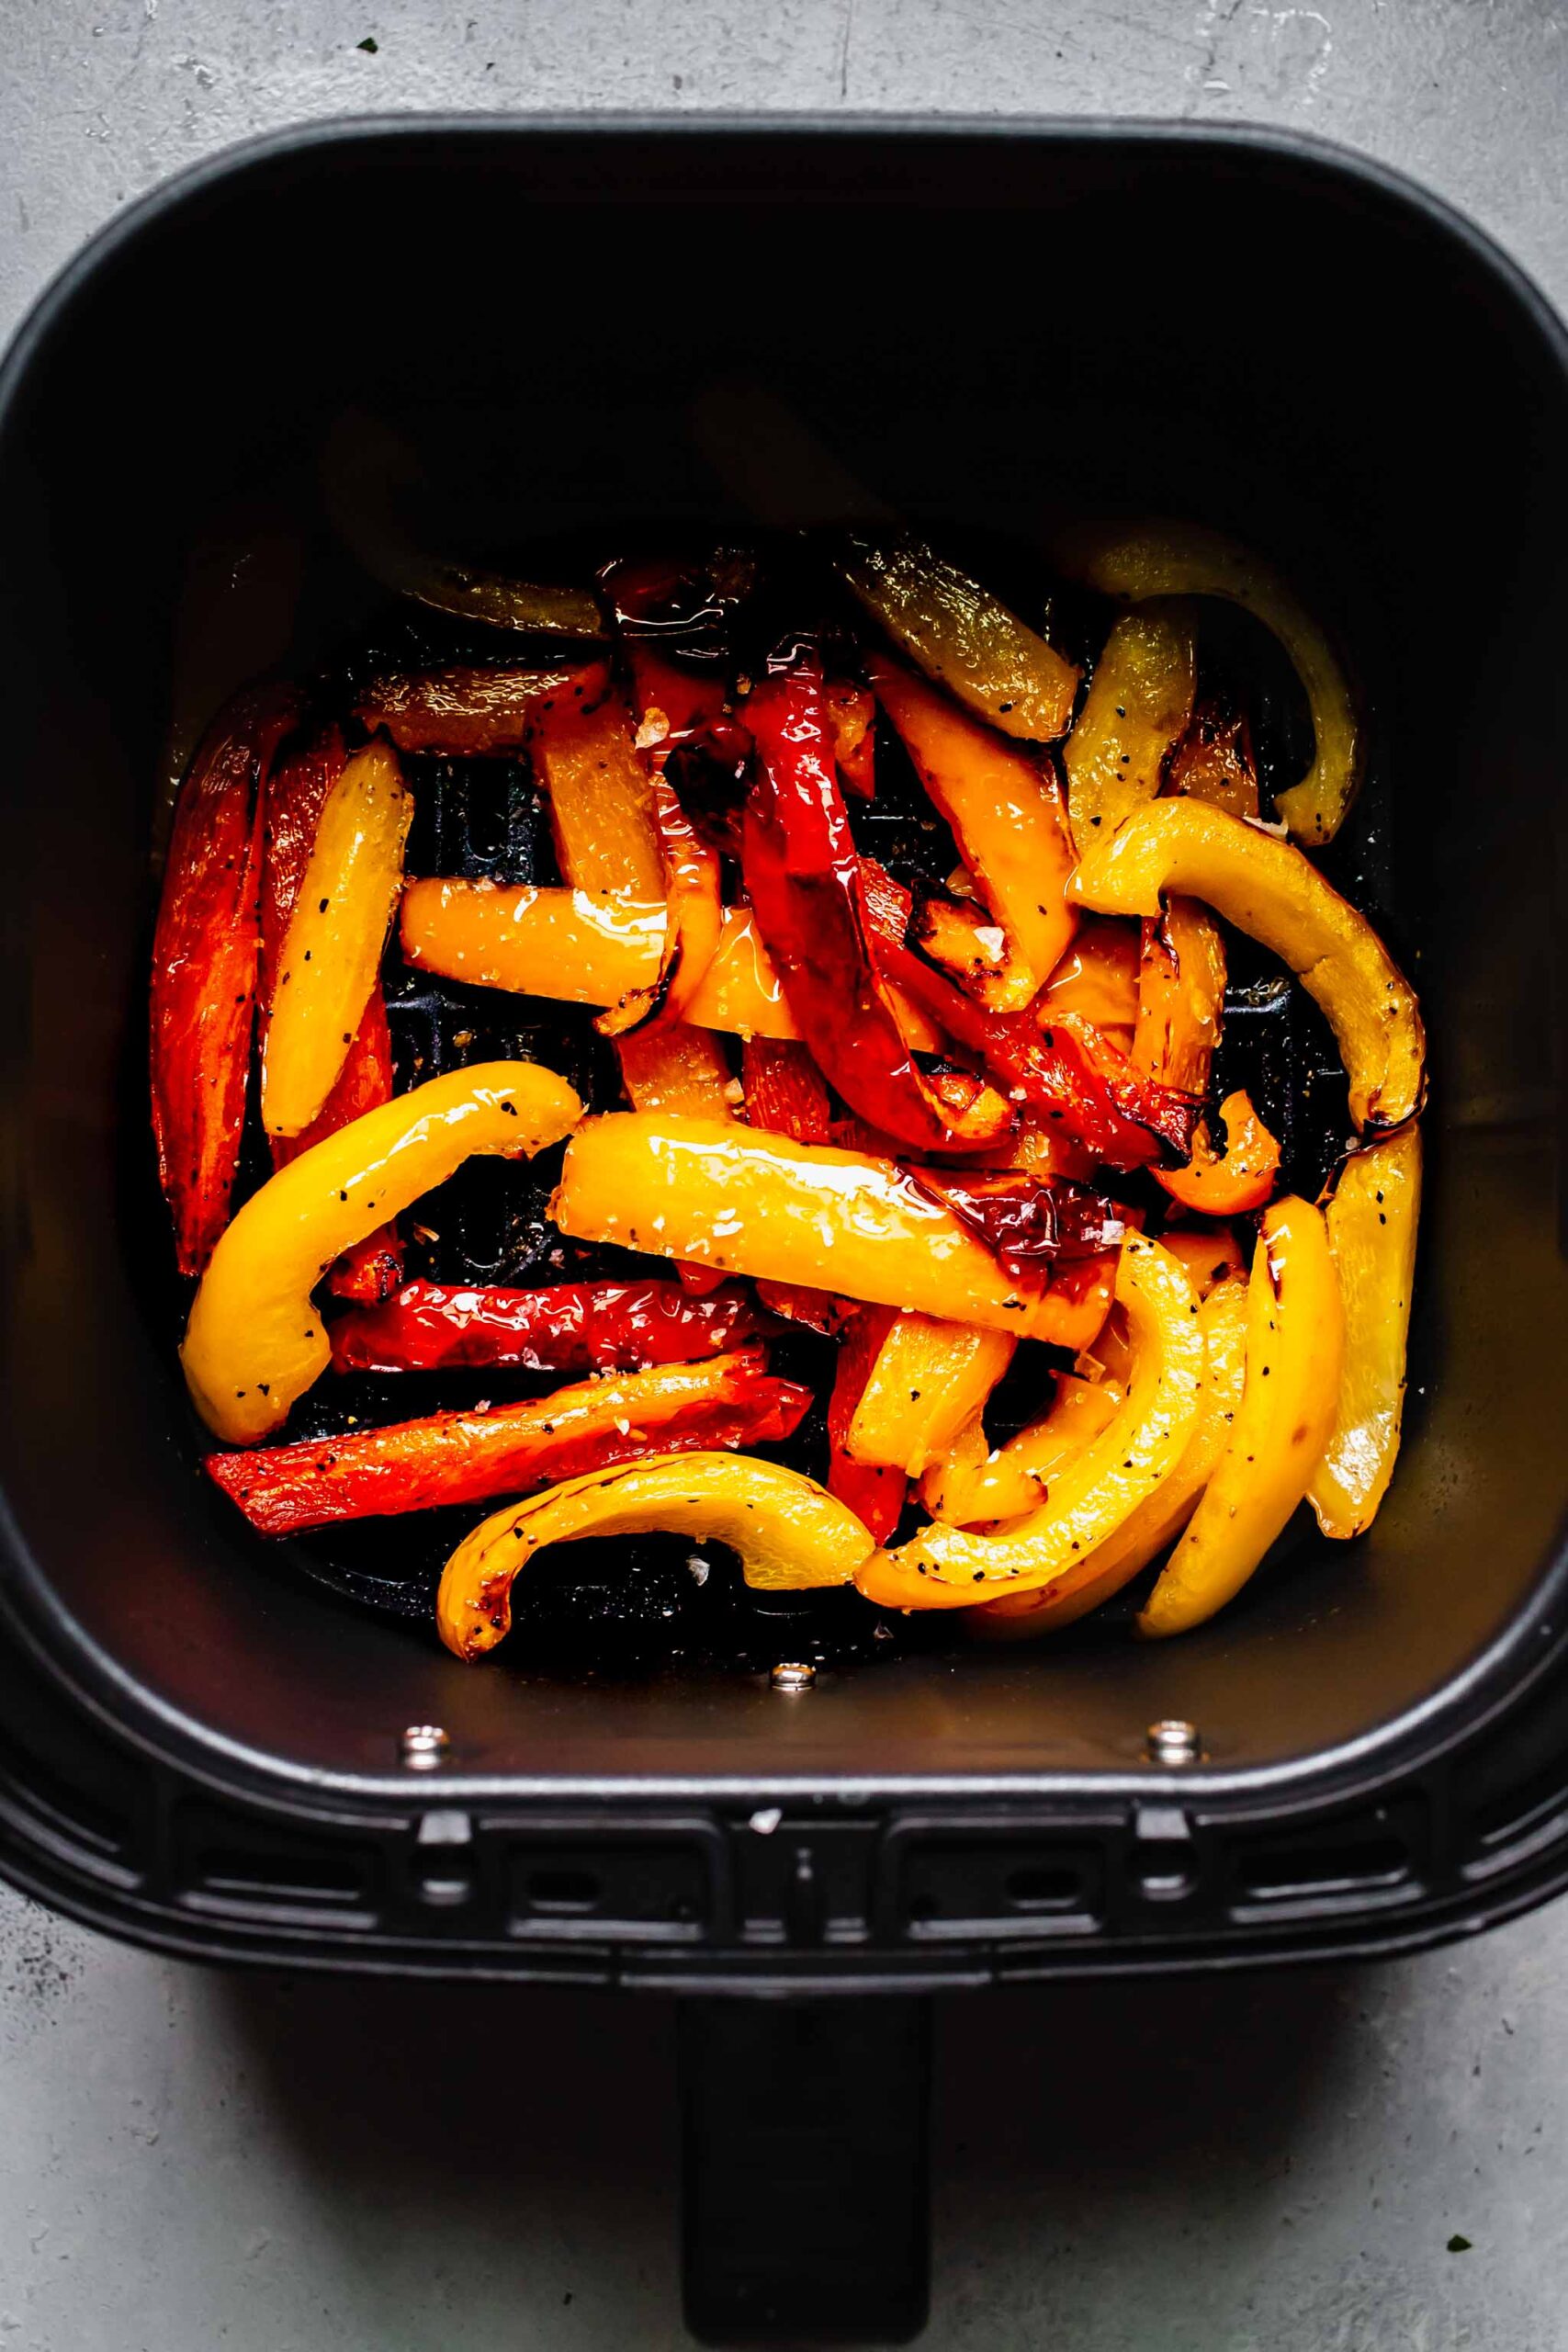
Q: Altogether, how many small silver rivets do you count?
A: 3